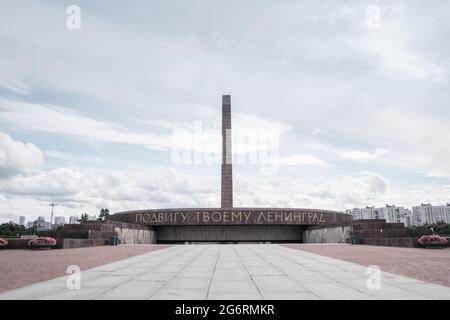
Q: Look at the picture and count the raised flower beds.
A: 3